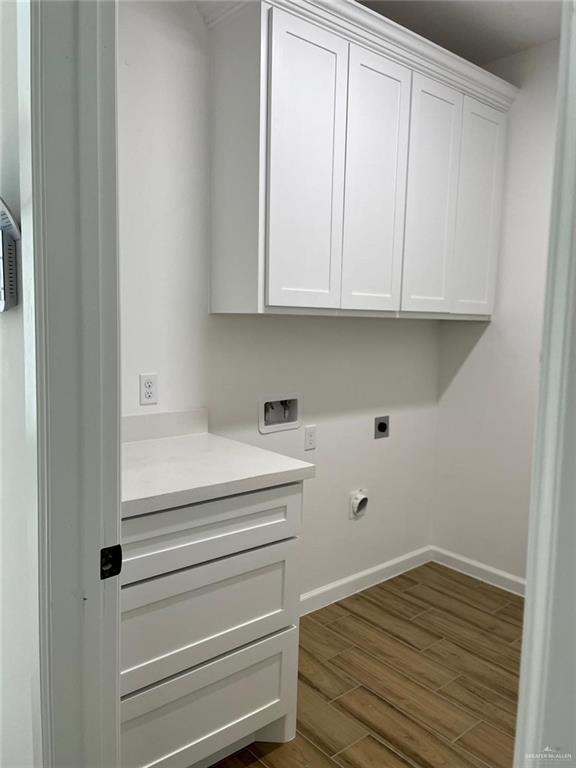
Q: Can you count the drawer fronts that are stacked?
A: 3